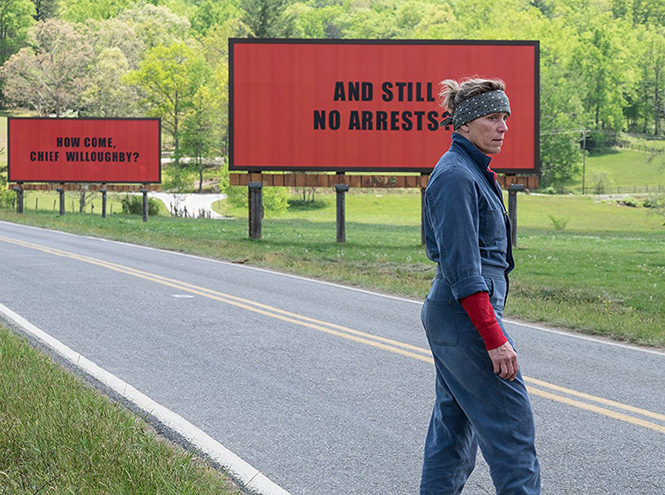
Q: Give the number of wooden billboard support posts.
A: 8